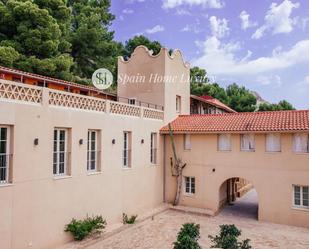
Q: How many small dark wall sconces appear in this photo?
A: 5